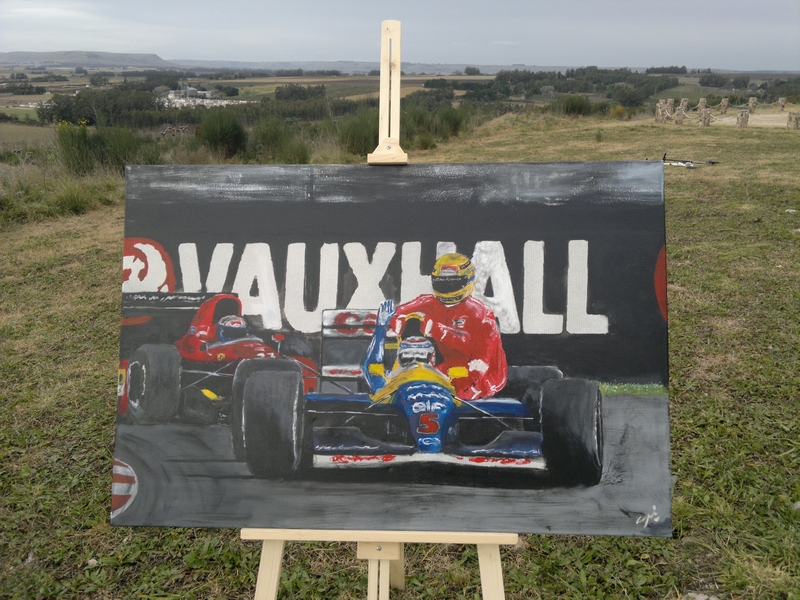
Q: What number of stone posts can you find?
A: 13